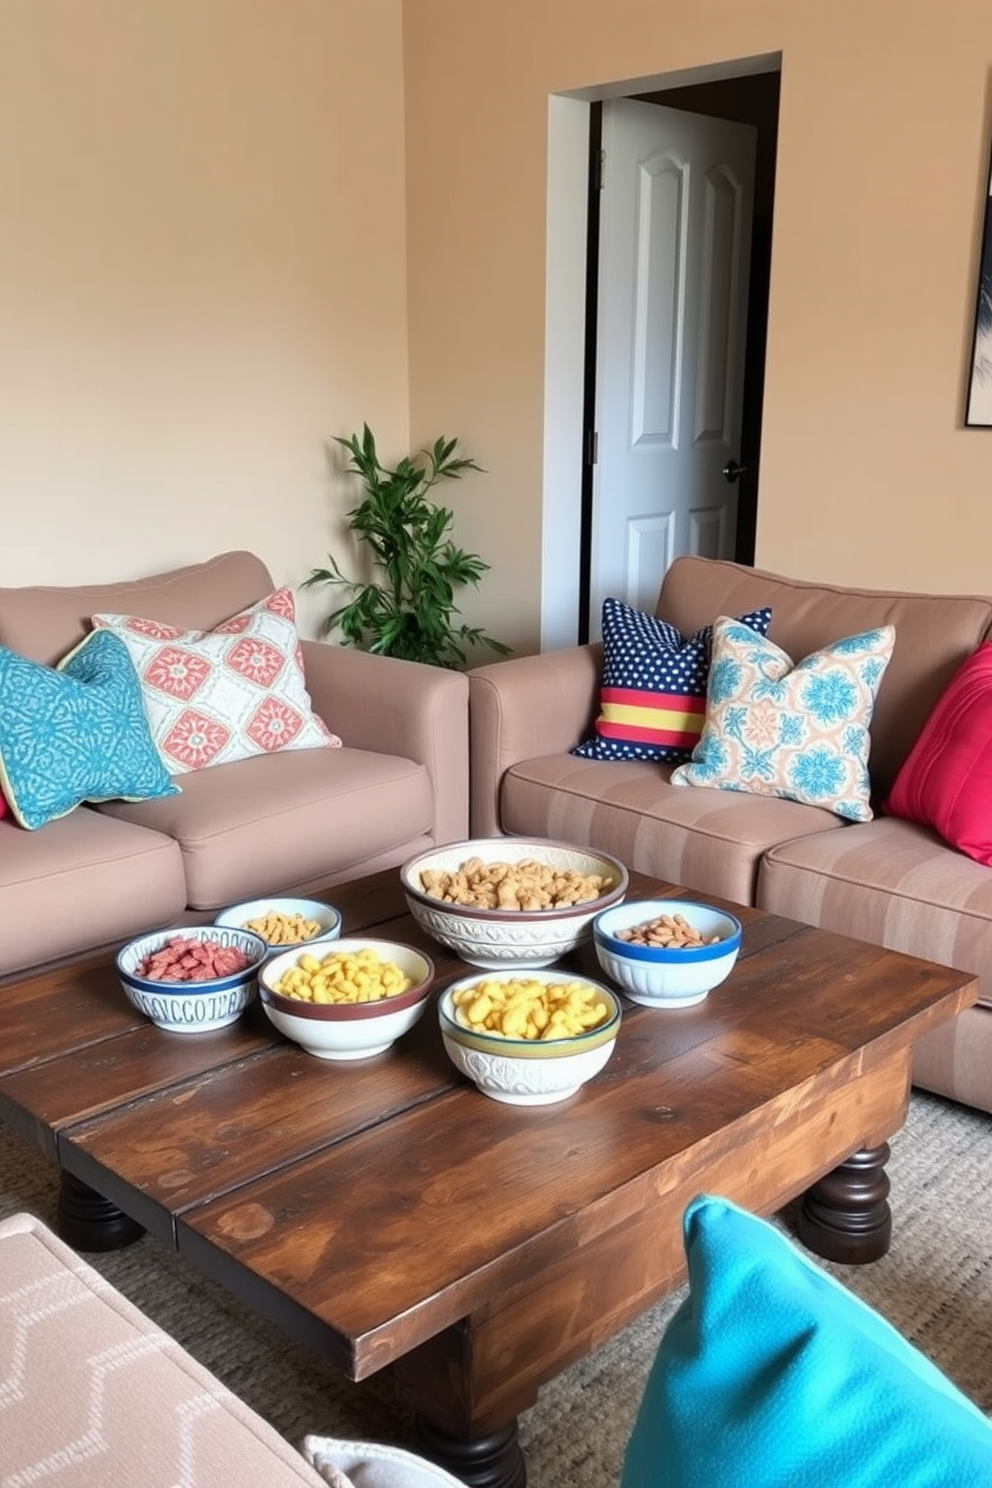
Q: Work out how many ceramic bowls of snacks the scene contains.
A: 6